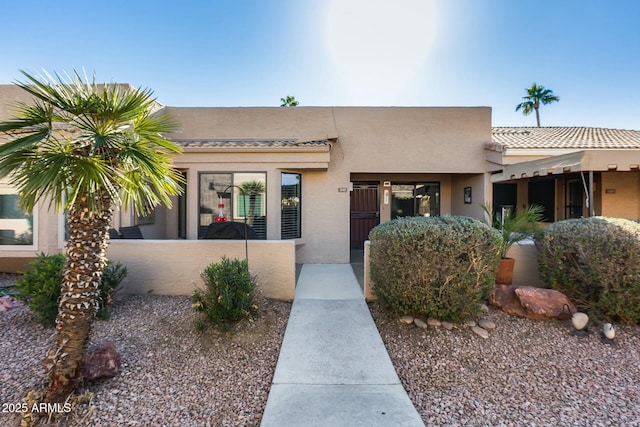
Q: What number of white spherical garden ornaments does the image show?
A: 2